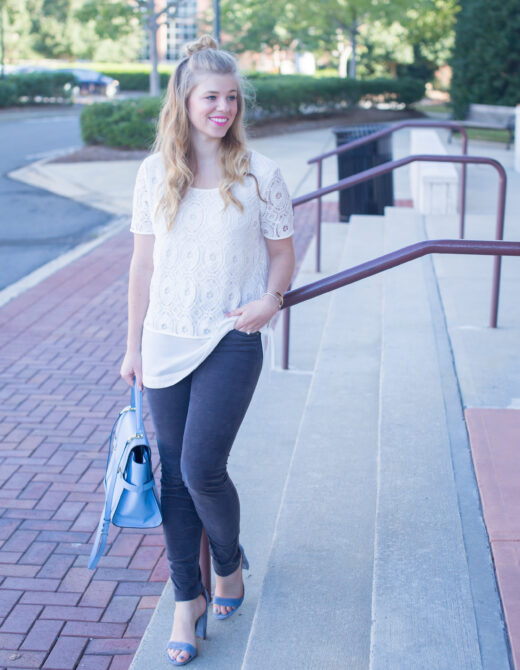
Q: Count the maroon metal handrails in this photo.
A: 3